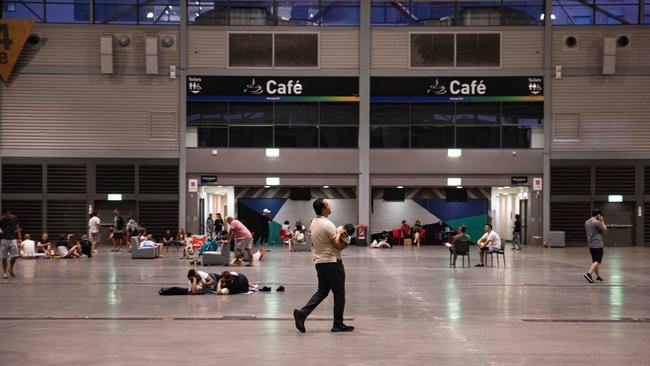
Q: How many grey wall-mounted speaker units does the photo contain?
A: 3